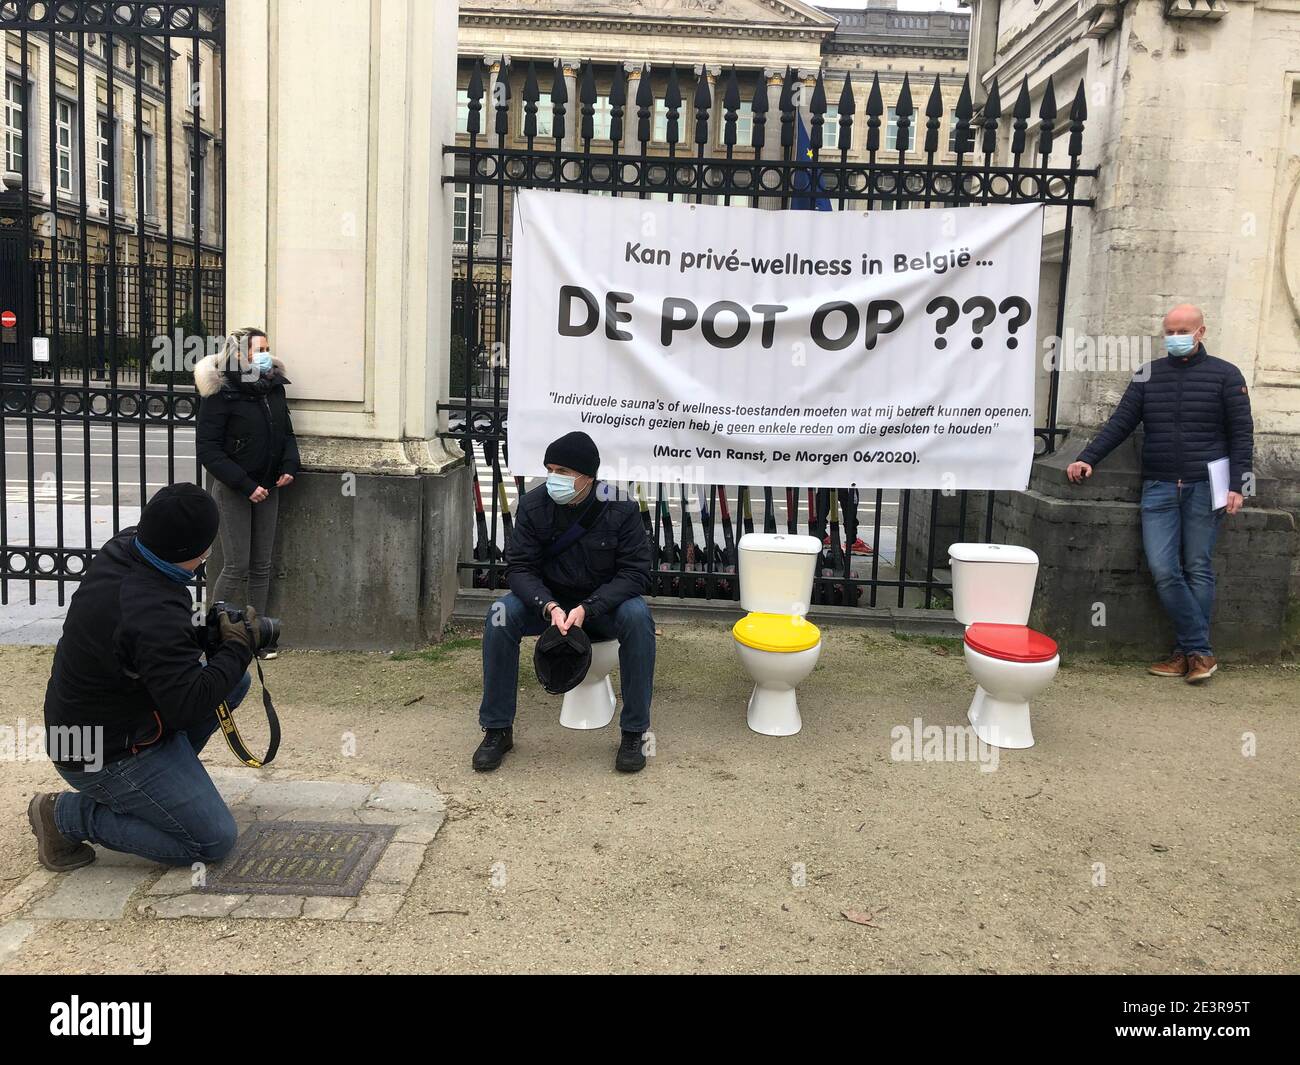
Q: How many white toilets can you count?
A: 3